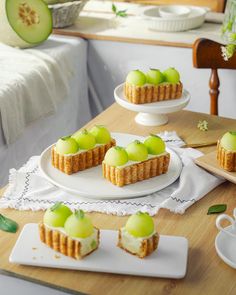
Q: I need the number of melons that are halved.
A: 1